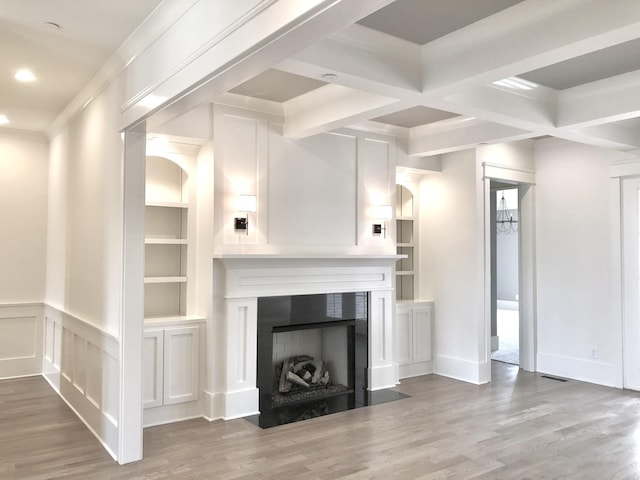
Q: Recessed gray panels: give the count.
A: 4